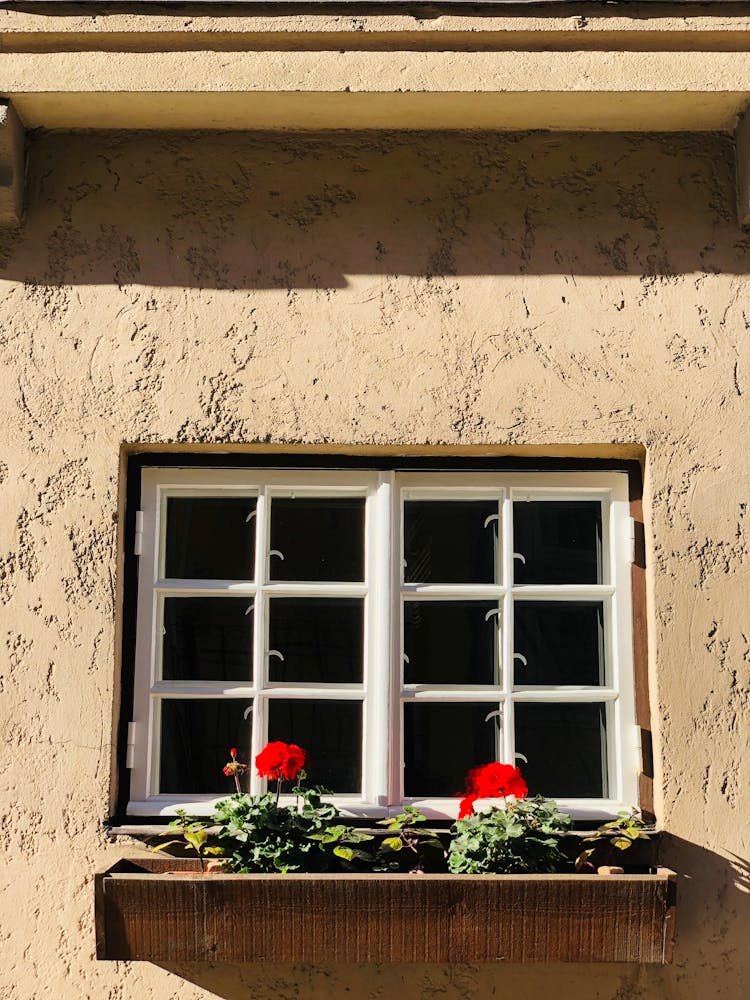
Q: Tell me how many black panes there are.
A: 12